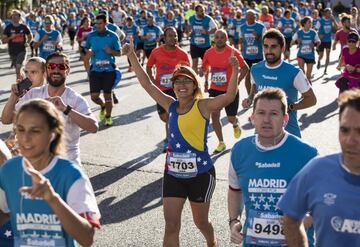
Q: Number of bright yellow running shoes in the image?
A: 4